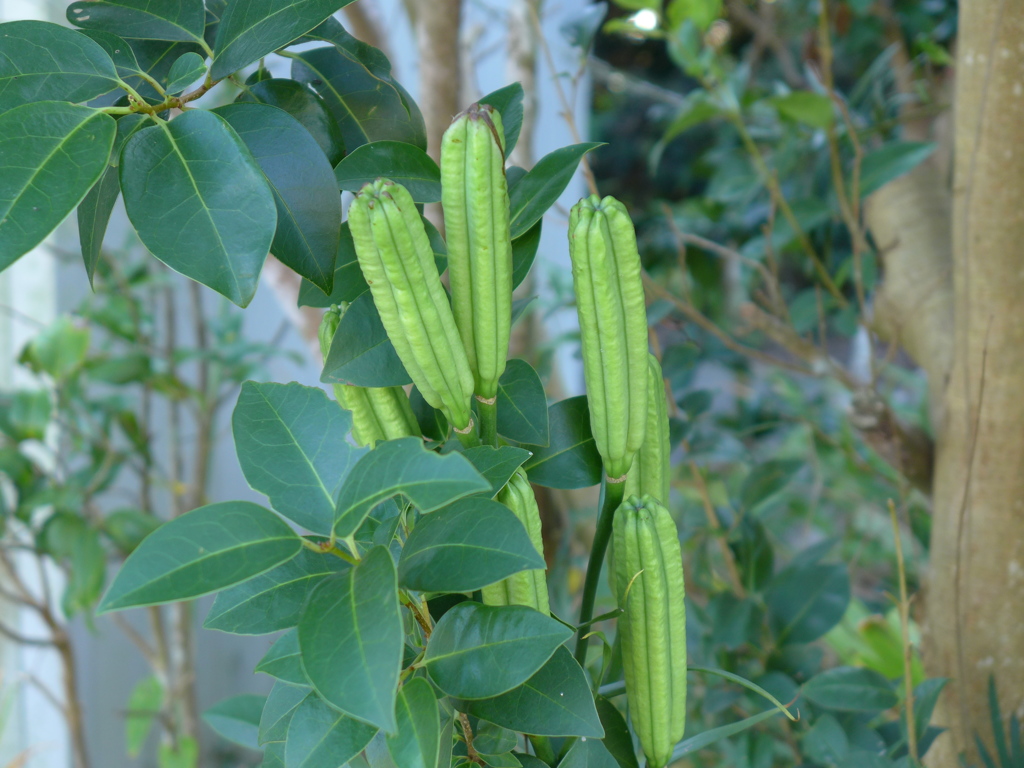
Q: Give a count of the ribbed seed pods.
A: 7